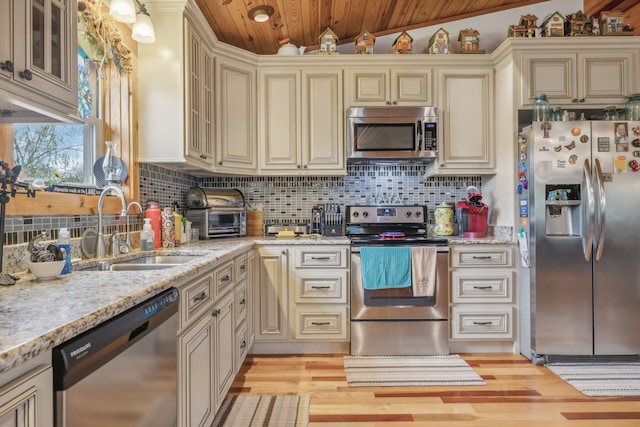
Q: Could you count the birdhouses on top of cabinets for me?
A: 9